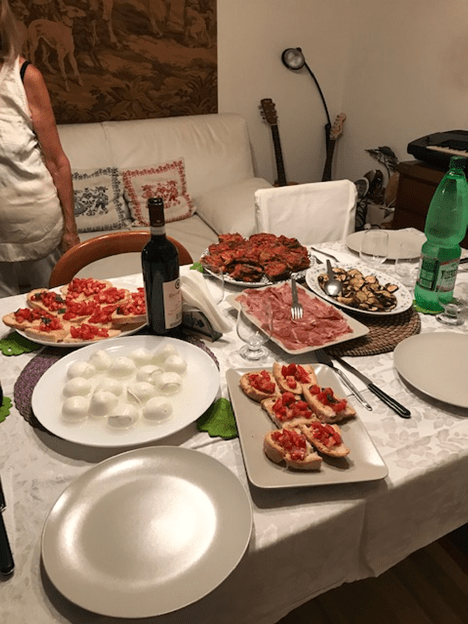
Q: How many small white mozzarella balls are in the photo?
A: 15